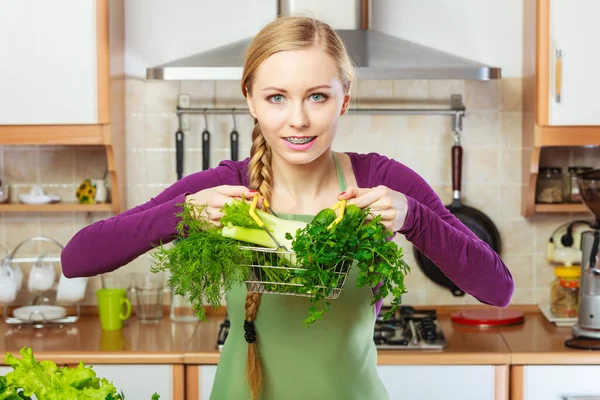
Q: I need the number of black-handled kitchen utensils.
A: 3